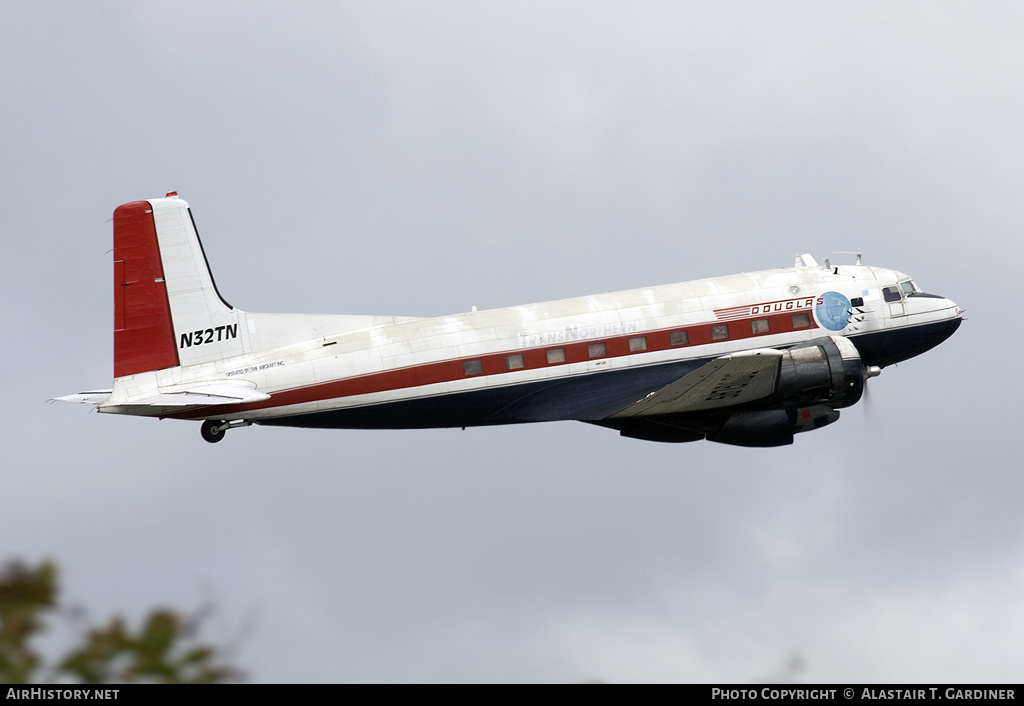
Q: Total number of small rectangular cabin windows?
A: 9